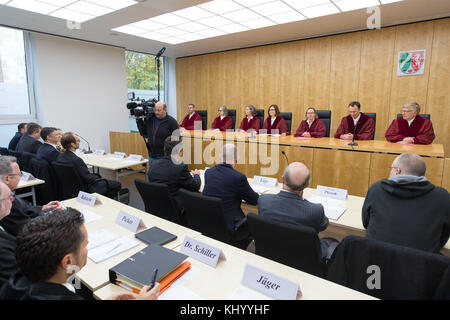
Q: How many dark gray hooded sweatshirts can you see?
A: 1